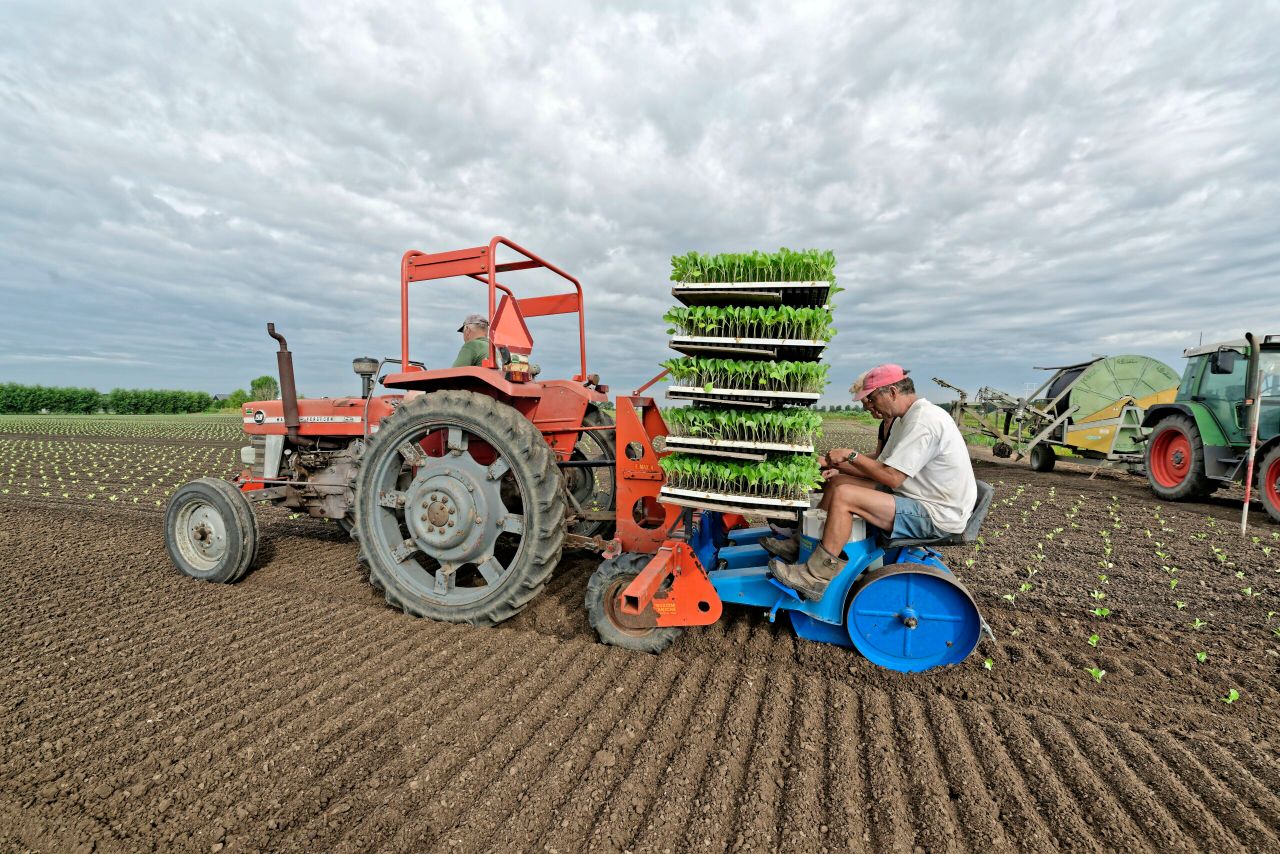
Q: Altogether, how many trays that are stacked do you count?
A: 5